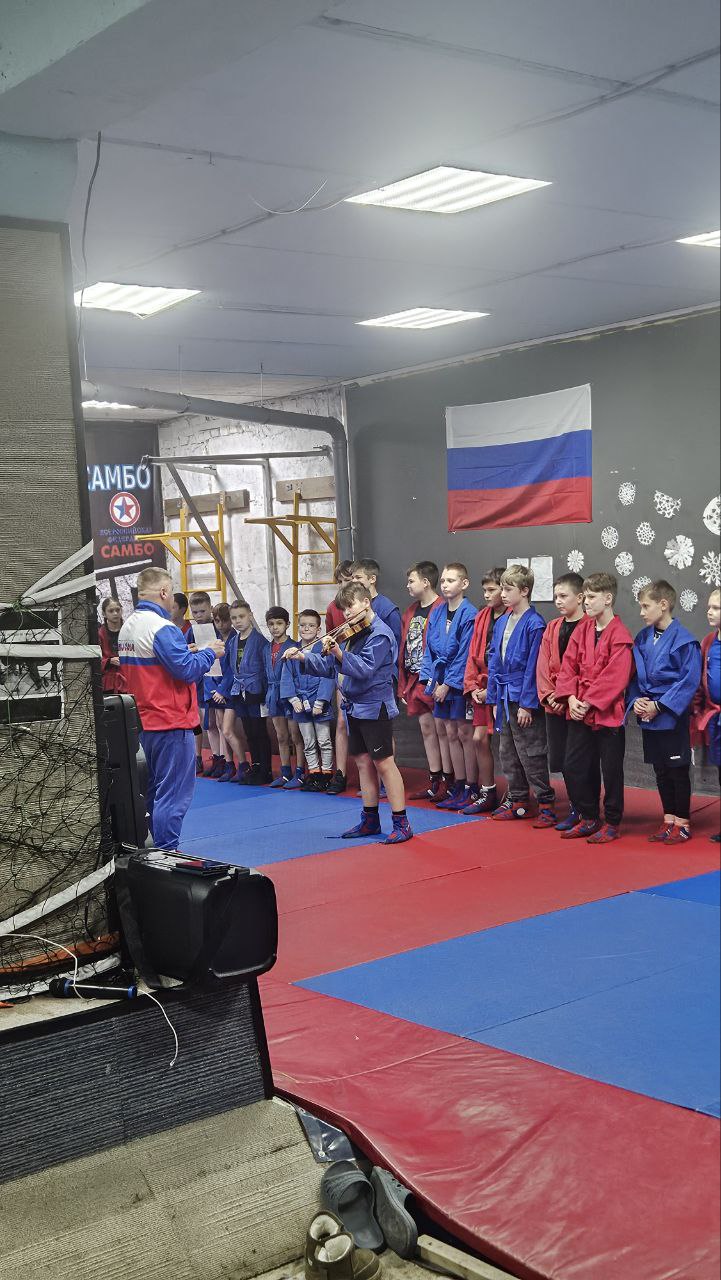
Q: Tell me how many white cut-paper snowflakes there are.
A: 11